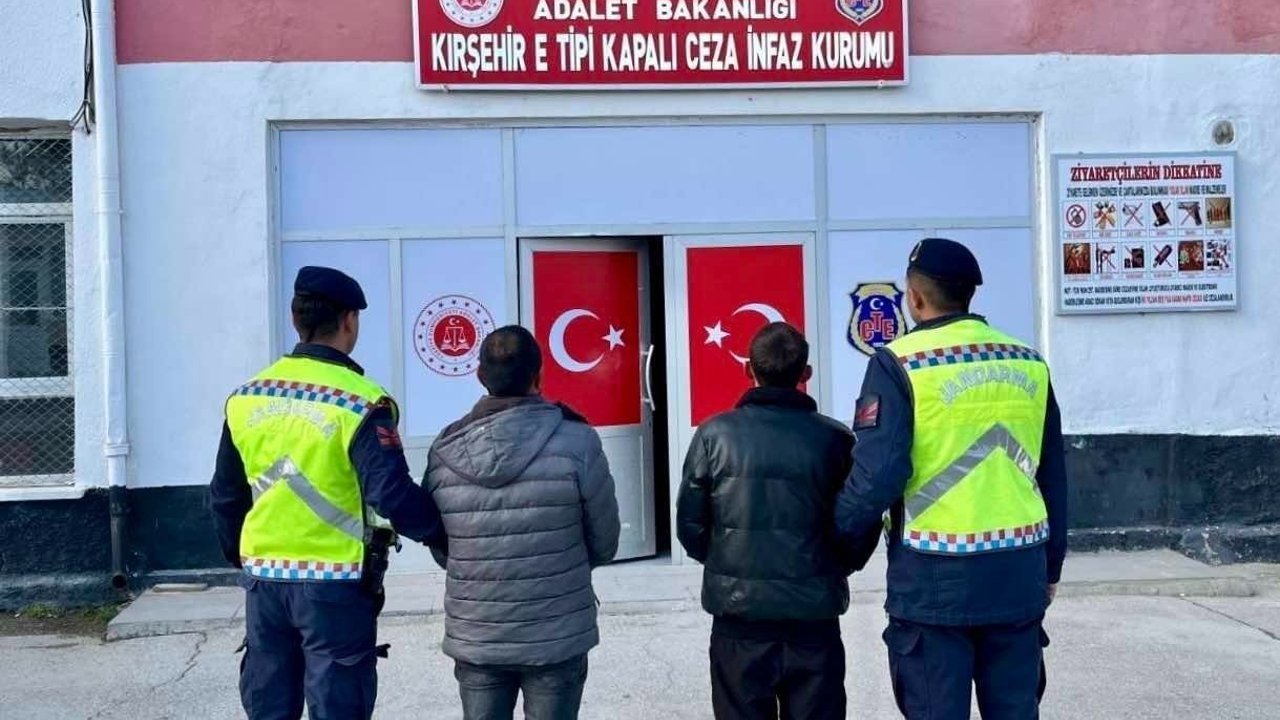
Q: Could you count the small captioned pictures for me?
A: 12